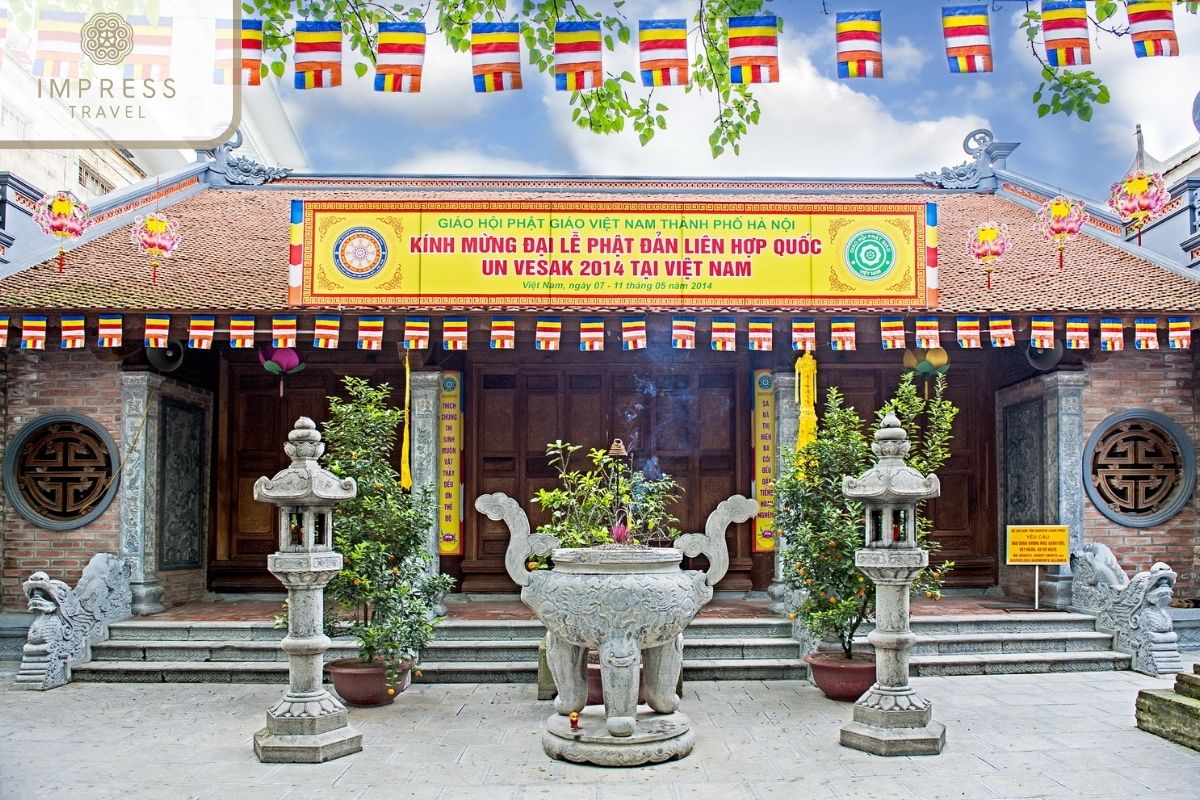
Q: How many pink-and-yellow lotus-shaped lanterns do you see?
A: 5